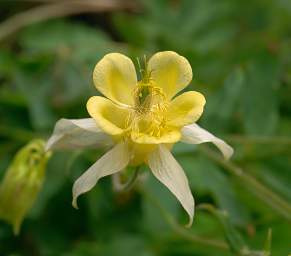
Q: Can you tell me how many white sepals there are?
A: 4